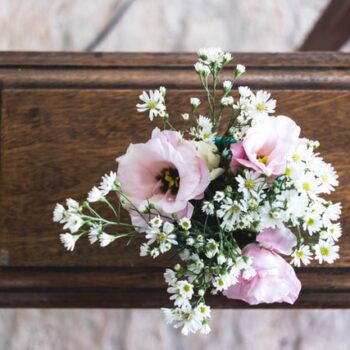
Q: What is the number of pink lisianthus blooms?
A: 3